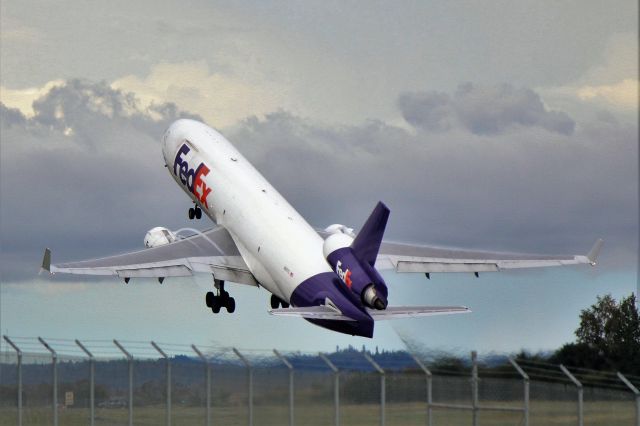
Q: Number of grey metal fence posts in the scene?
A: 15